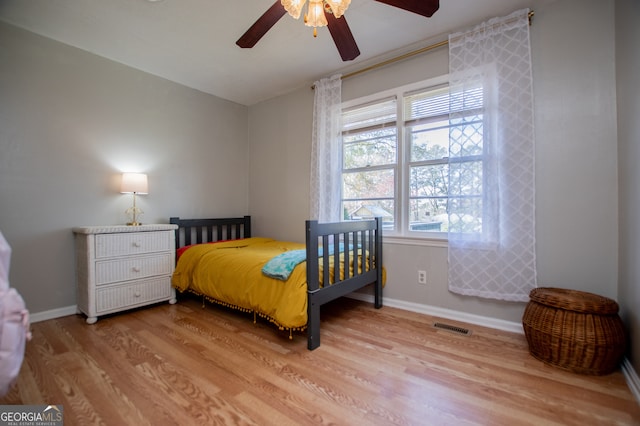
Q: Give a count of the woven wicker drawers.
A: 3